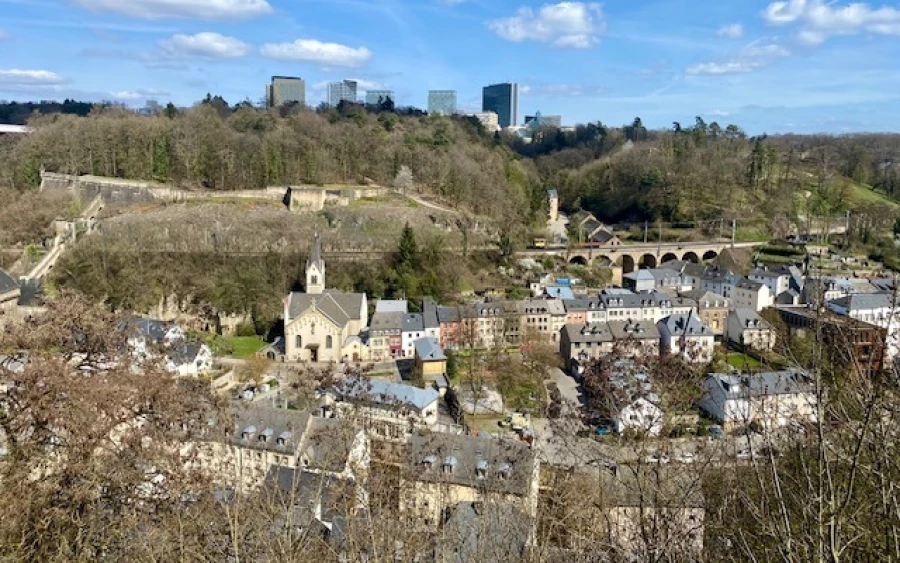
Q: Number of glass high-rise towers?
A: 5